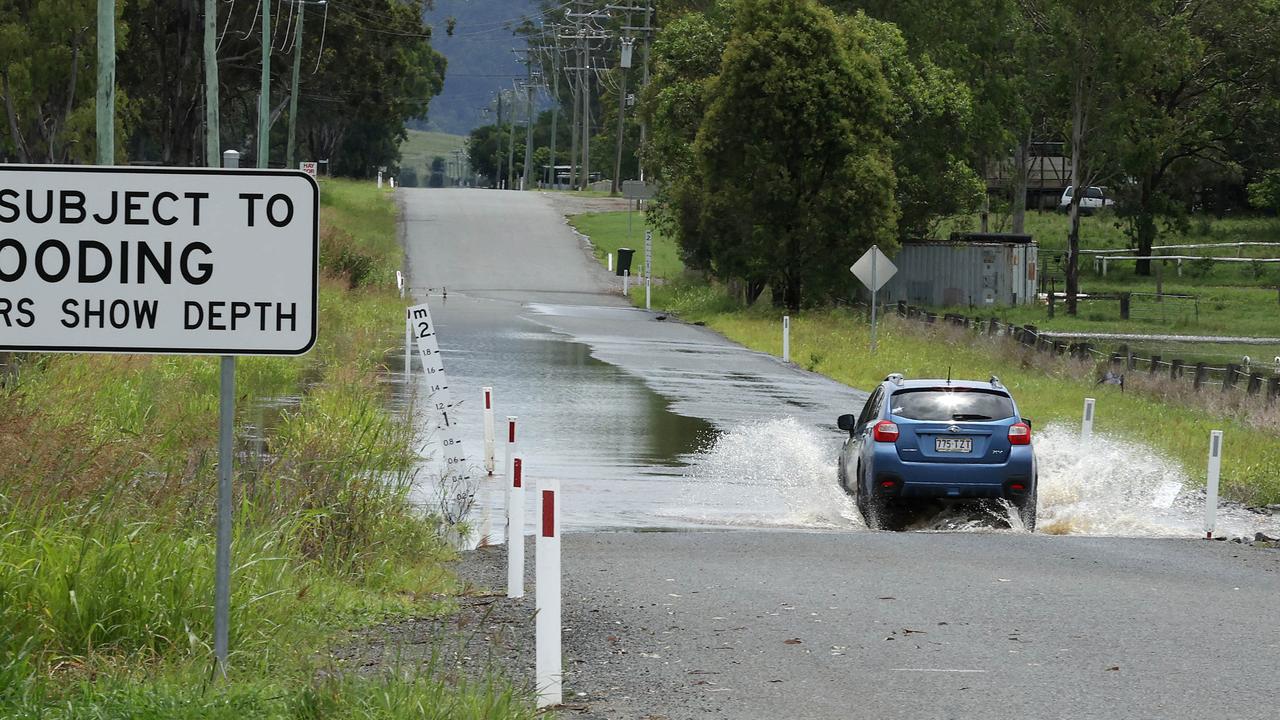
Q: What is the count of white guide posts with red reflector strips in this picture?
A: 4